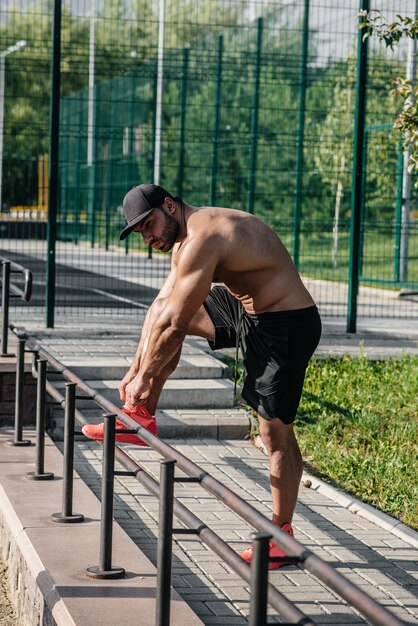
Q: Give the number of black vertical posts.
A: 7